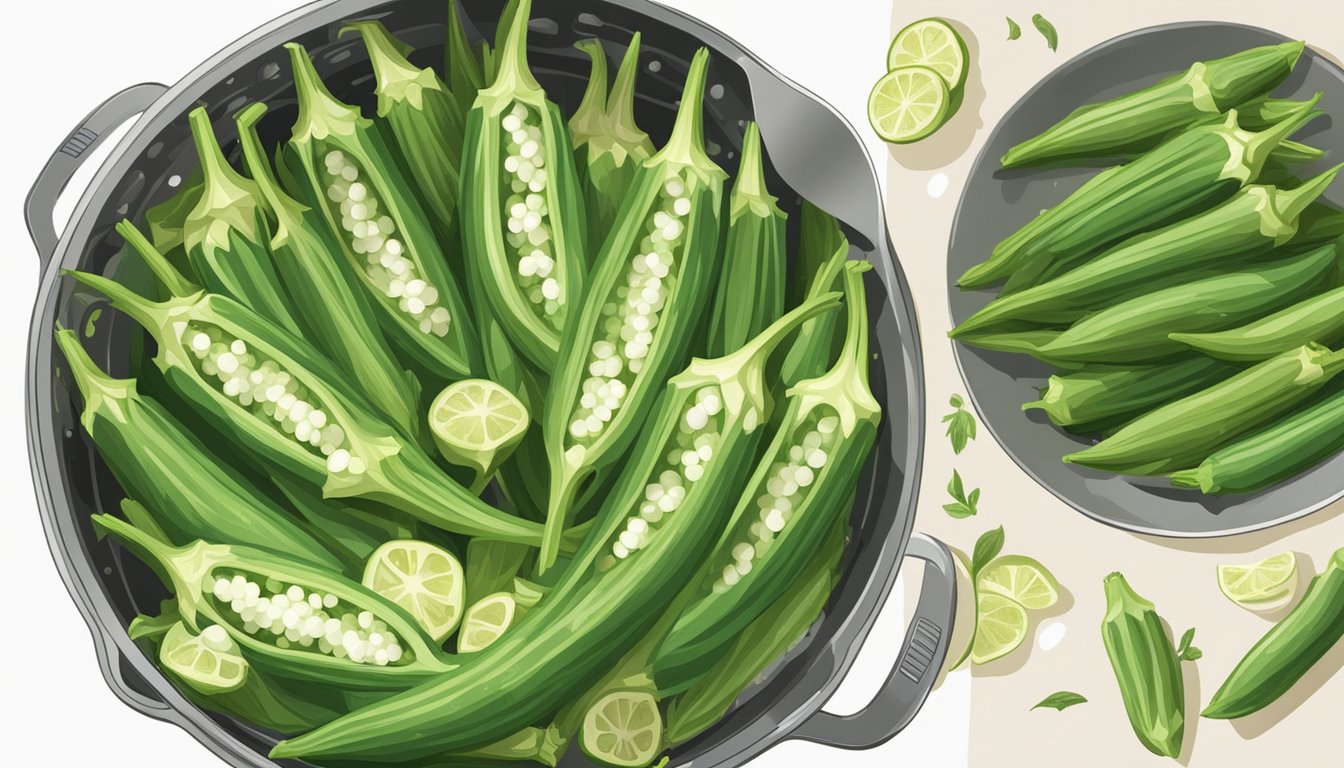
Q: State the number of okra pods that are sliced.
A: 7